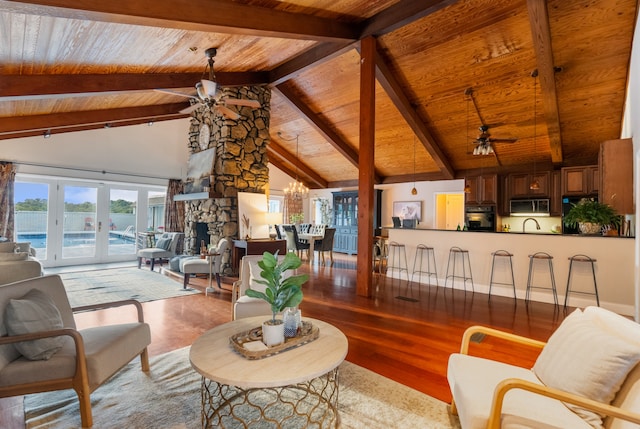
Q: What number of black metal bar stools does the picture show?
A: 6